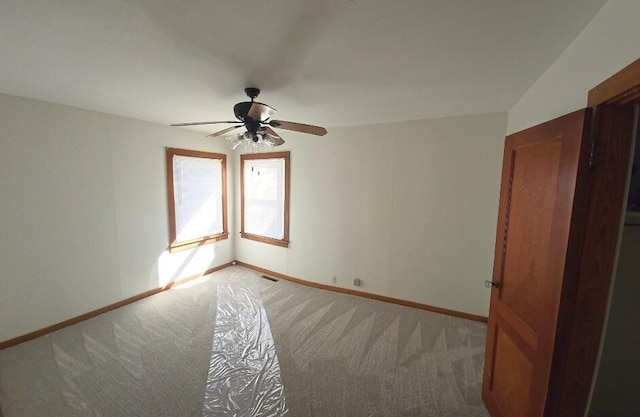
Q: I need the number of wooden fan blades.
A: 5